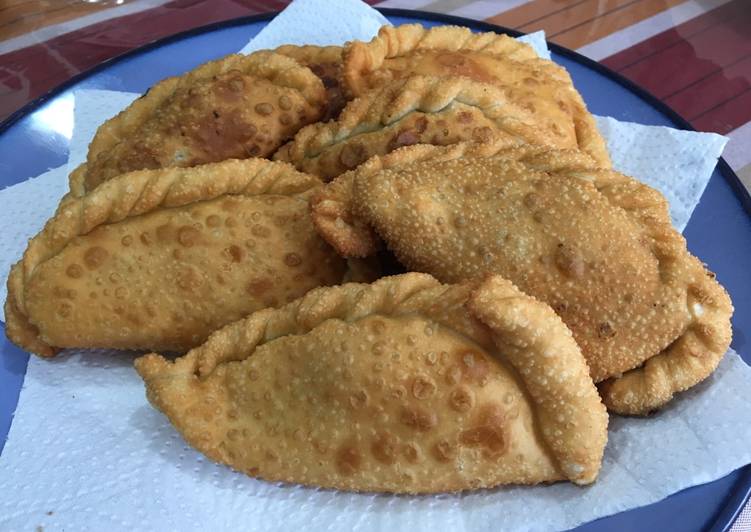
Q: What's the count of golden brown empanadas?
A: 7